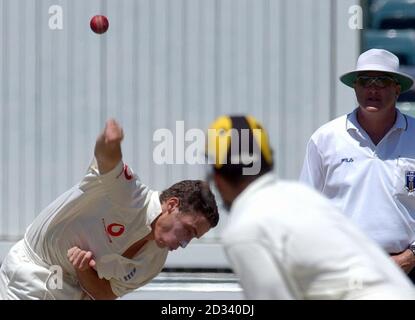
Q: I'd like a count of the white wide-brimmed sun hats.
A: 1